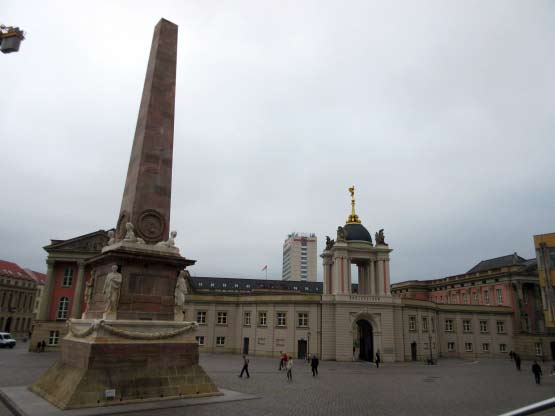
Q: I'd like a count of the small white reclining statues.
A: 3